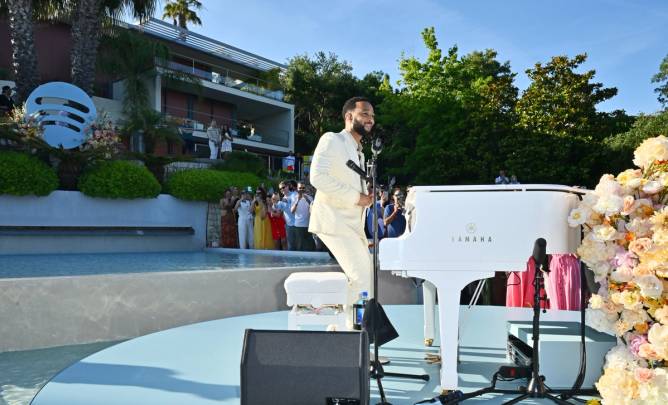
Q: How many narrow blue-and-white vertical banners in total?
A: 0